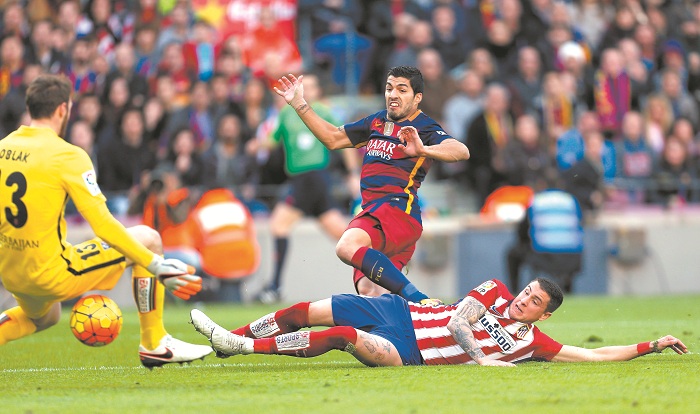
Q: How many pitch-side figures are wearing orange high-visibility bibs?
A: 3